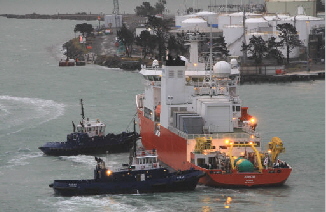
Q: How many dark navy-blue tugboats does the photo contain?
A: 2